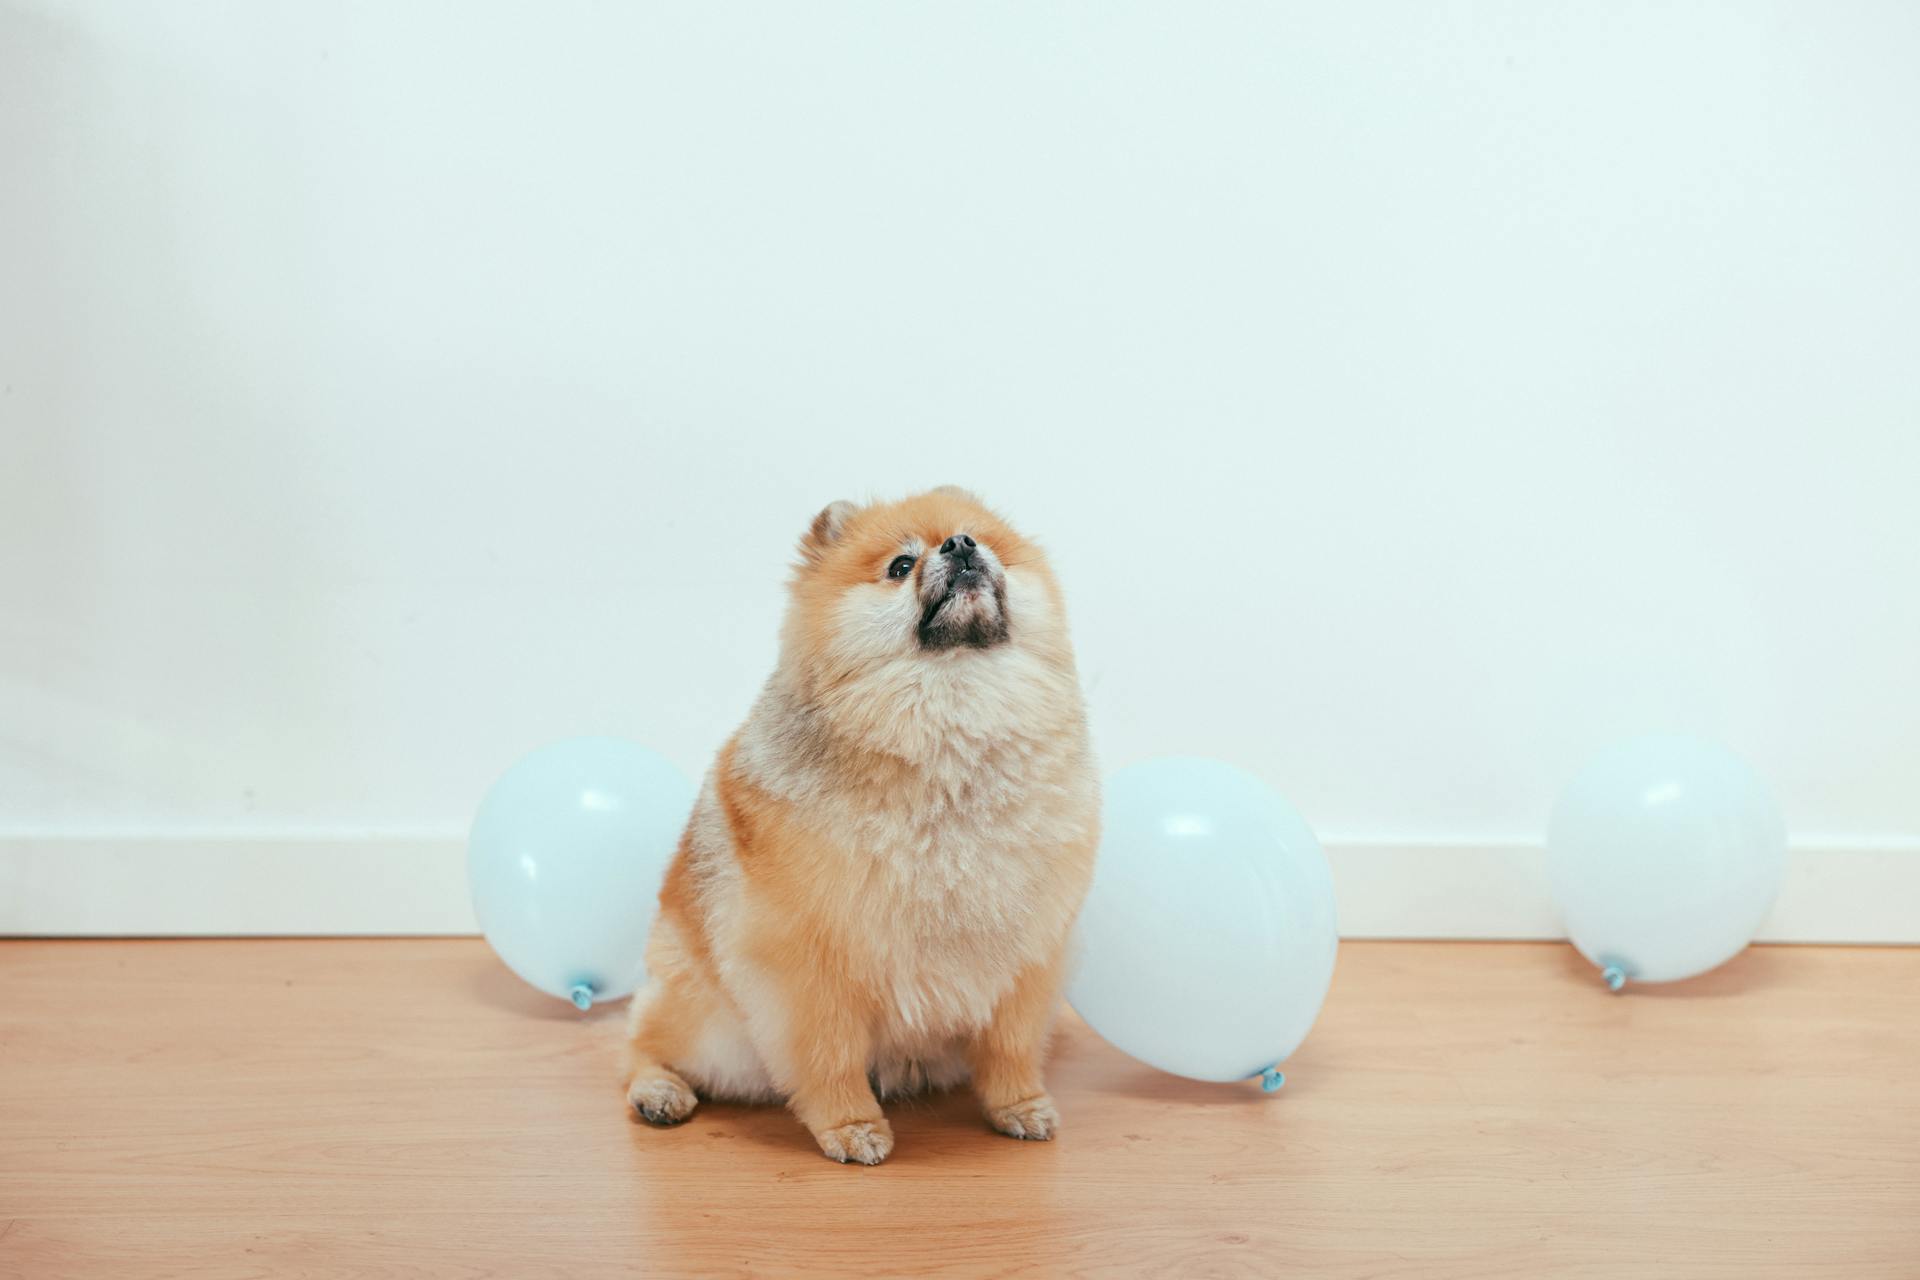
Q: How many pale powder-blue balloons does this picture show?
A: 3